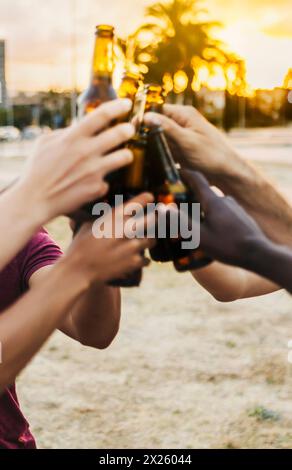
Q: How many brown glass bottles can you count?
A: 5